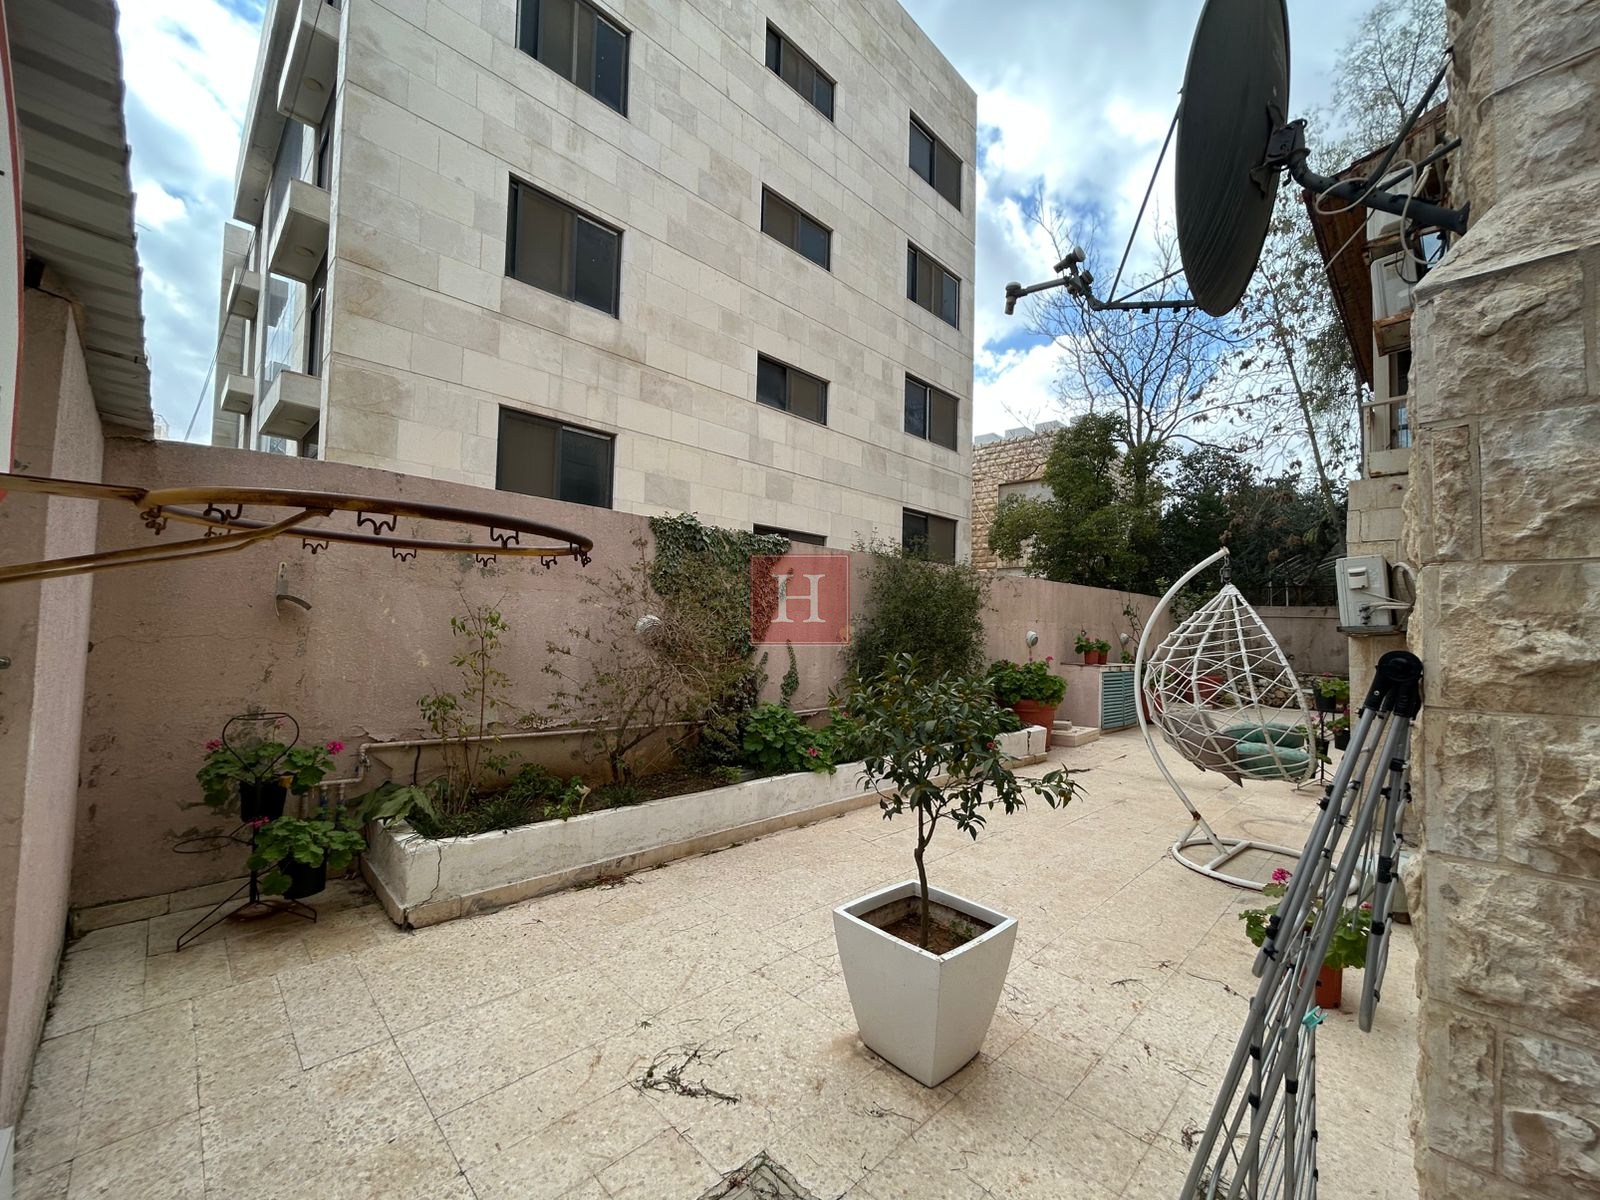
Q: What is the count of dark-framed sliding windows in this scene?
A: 11